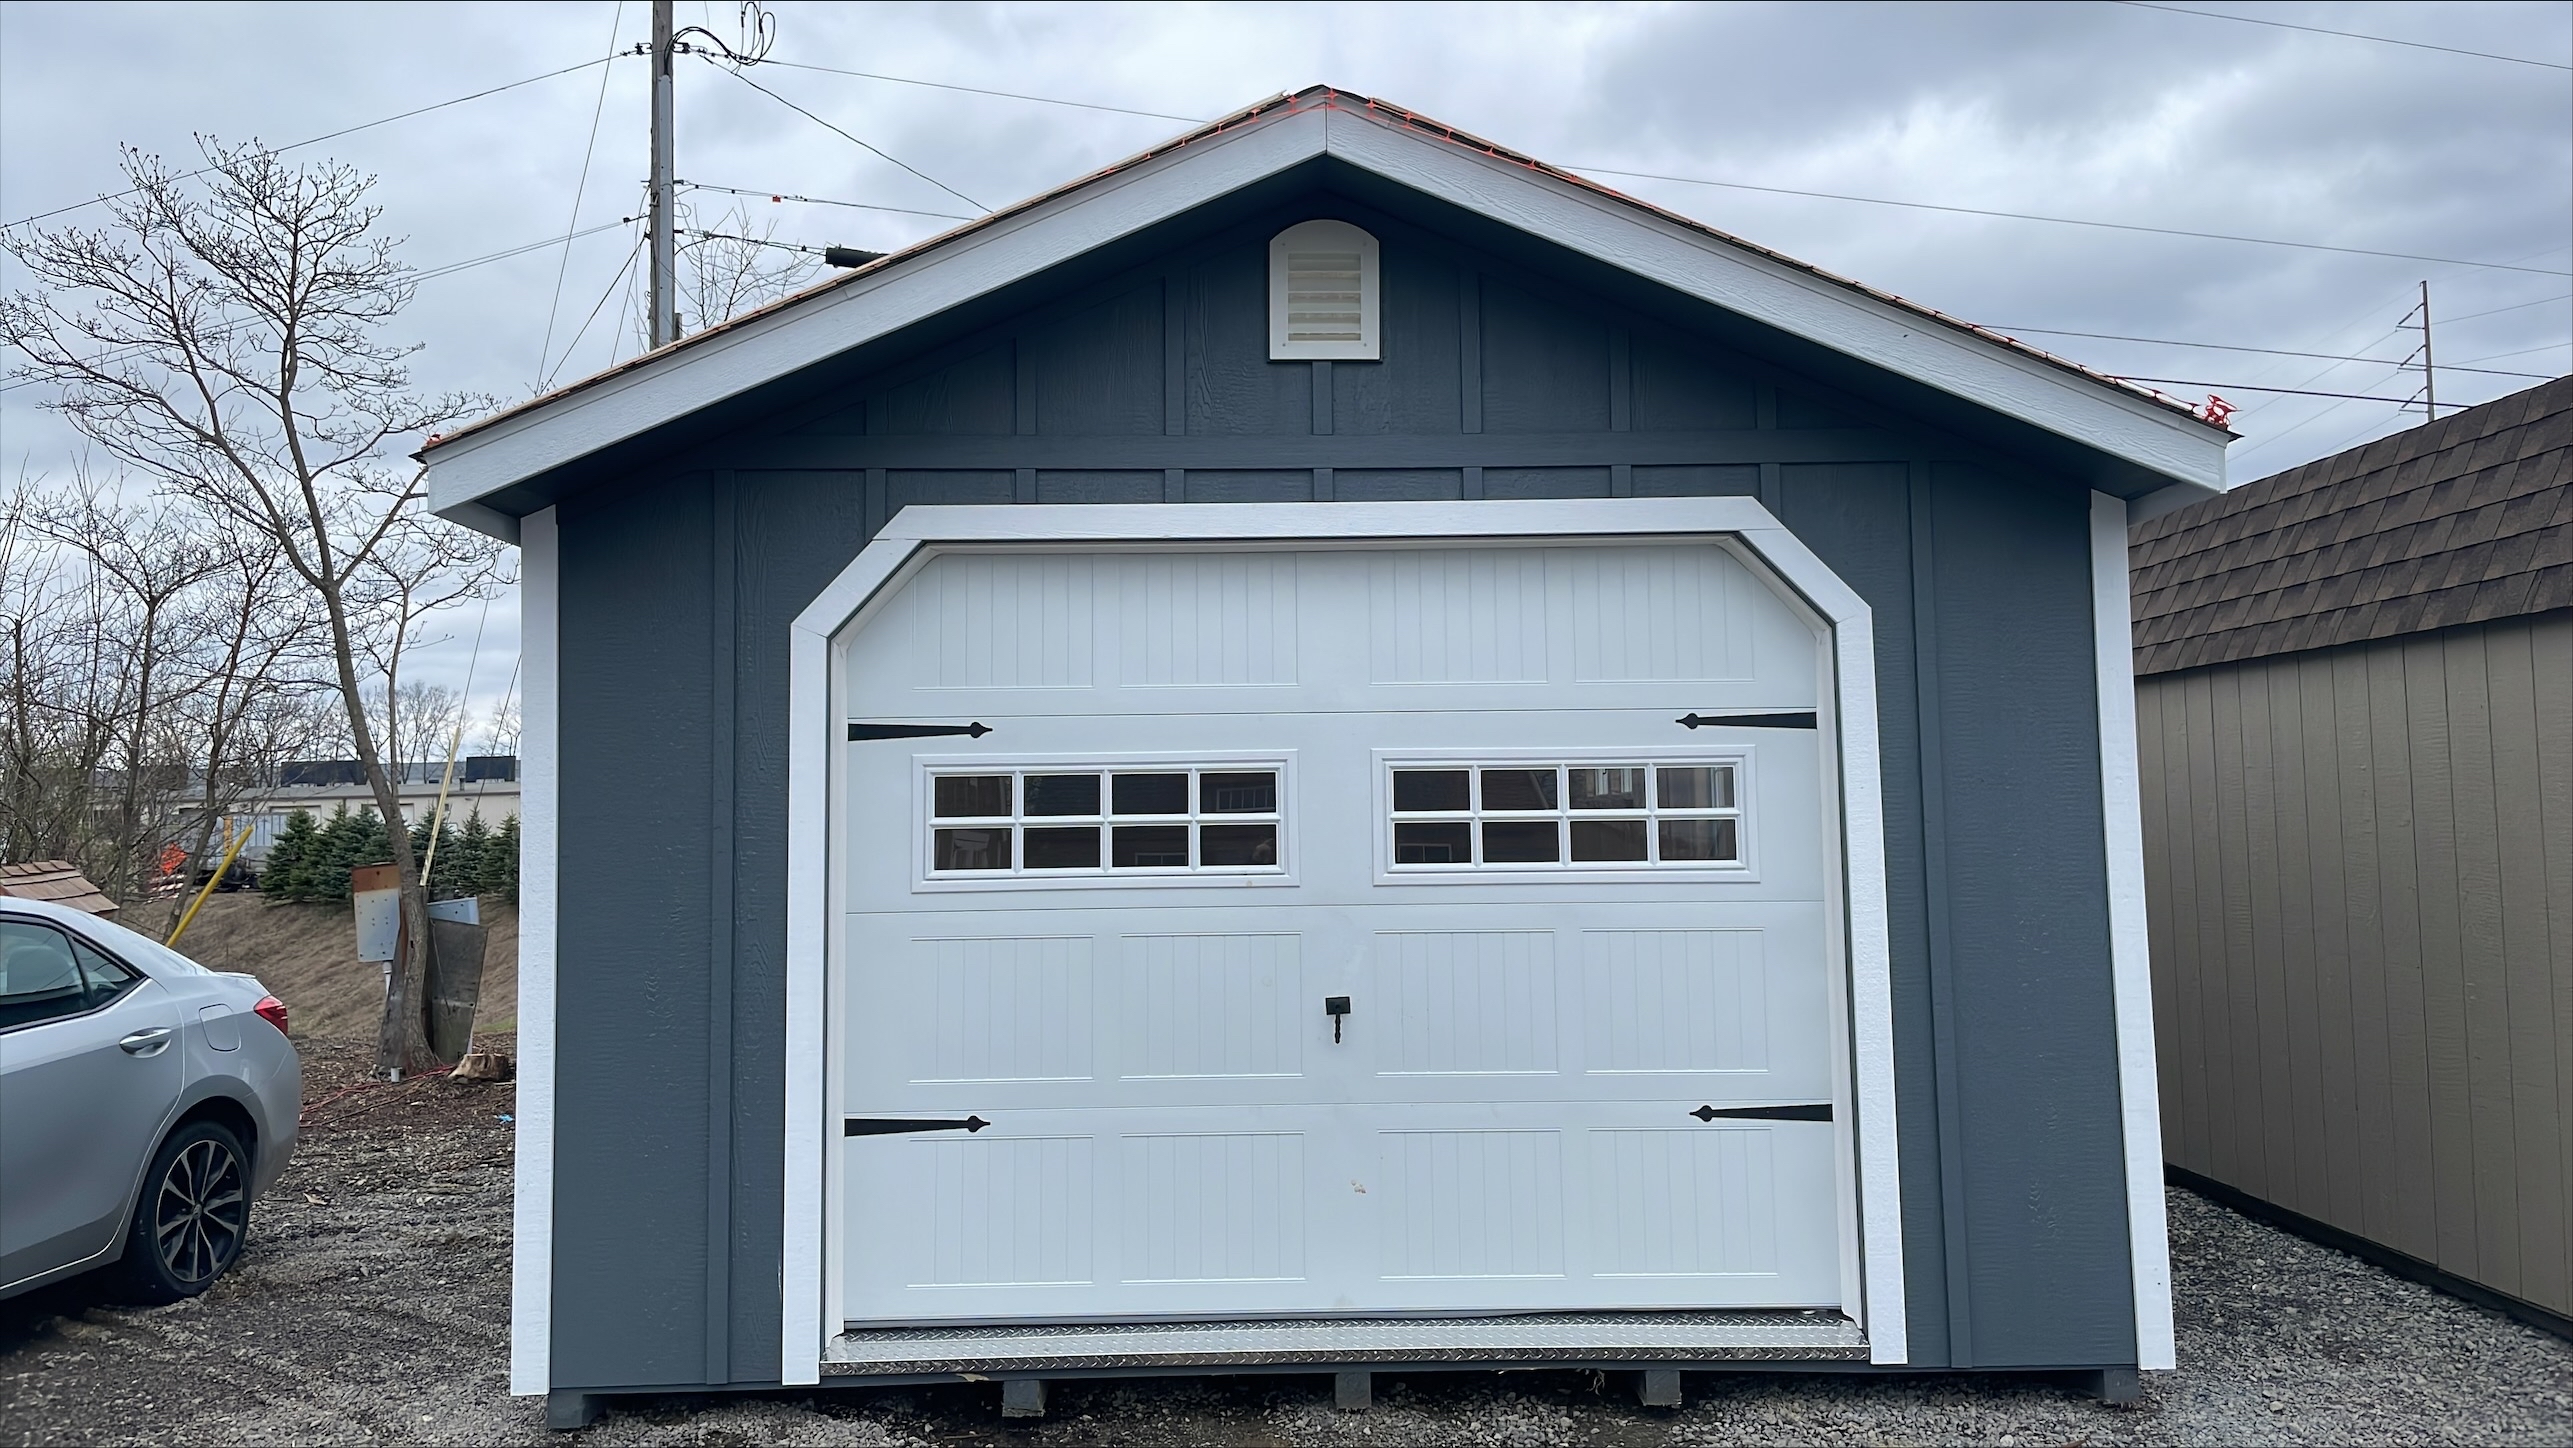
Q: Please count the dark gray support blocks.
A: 5